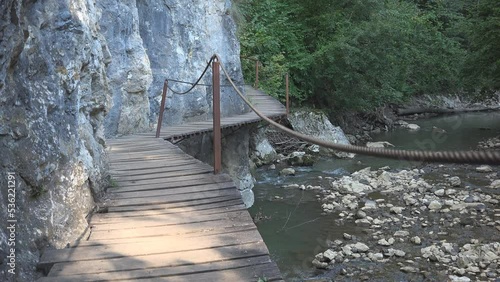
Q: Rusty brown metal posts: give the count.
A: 4